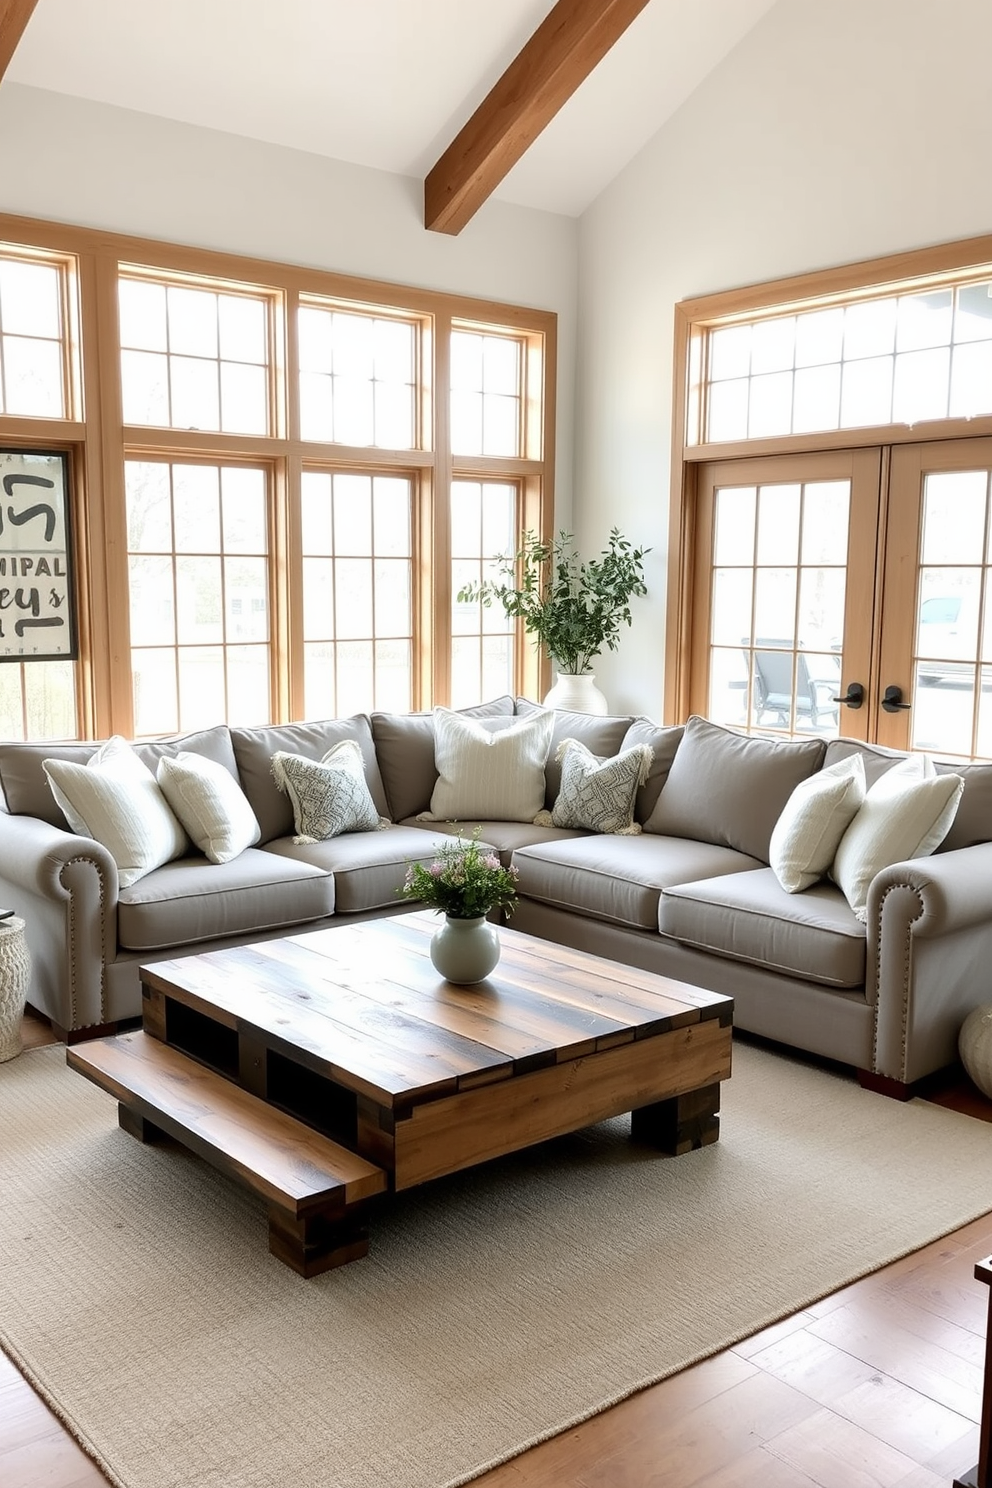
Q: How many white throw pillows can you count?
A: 5